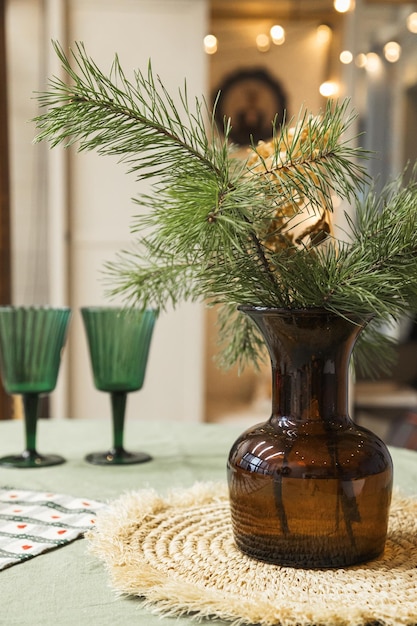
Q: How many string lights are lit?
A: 11